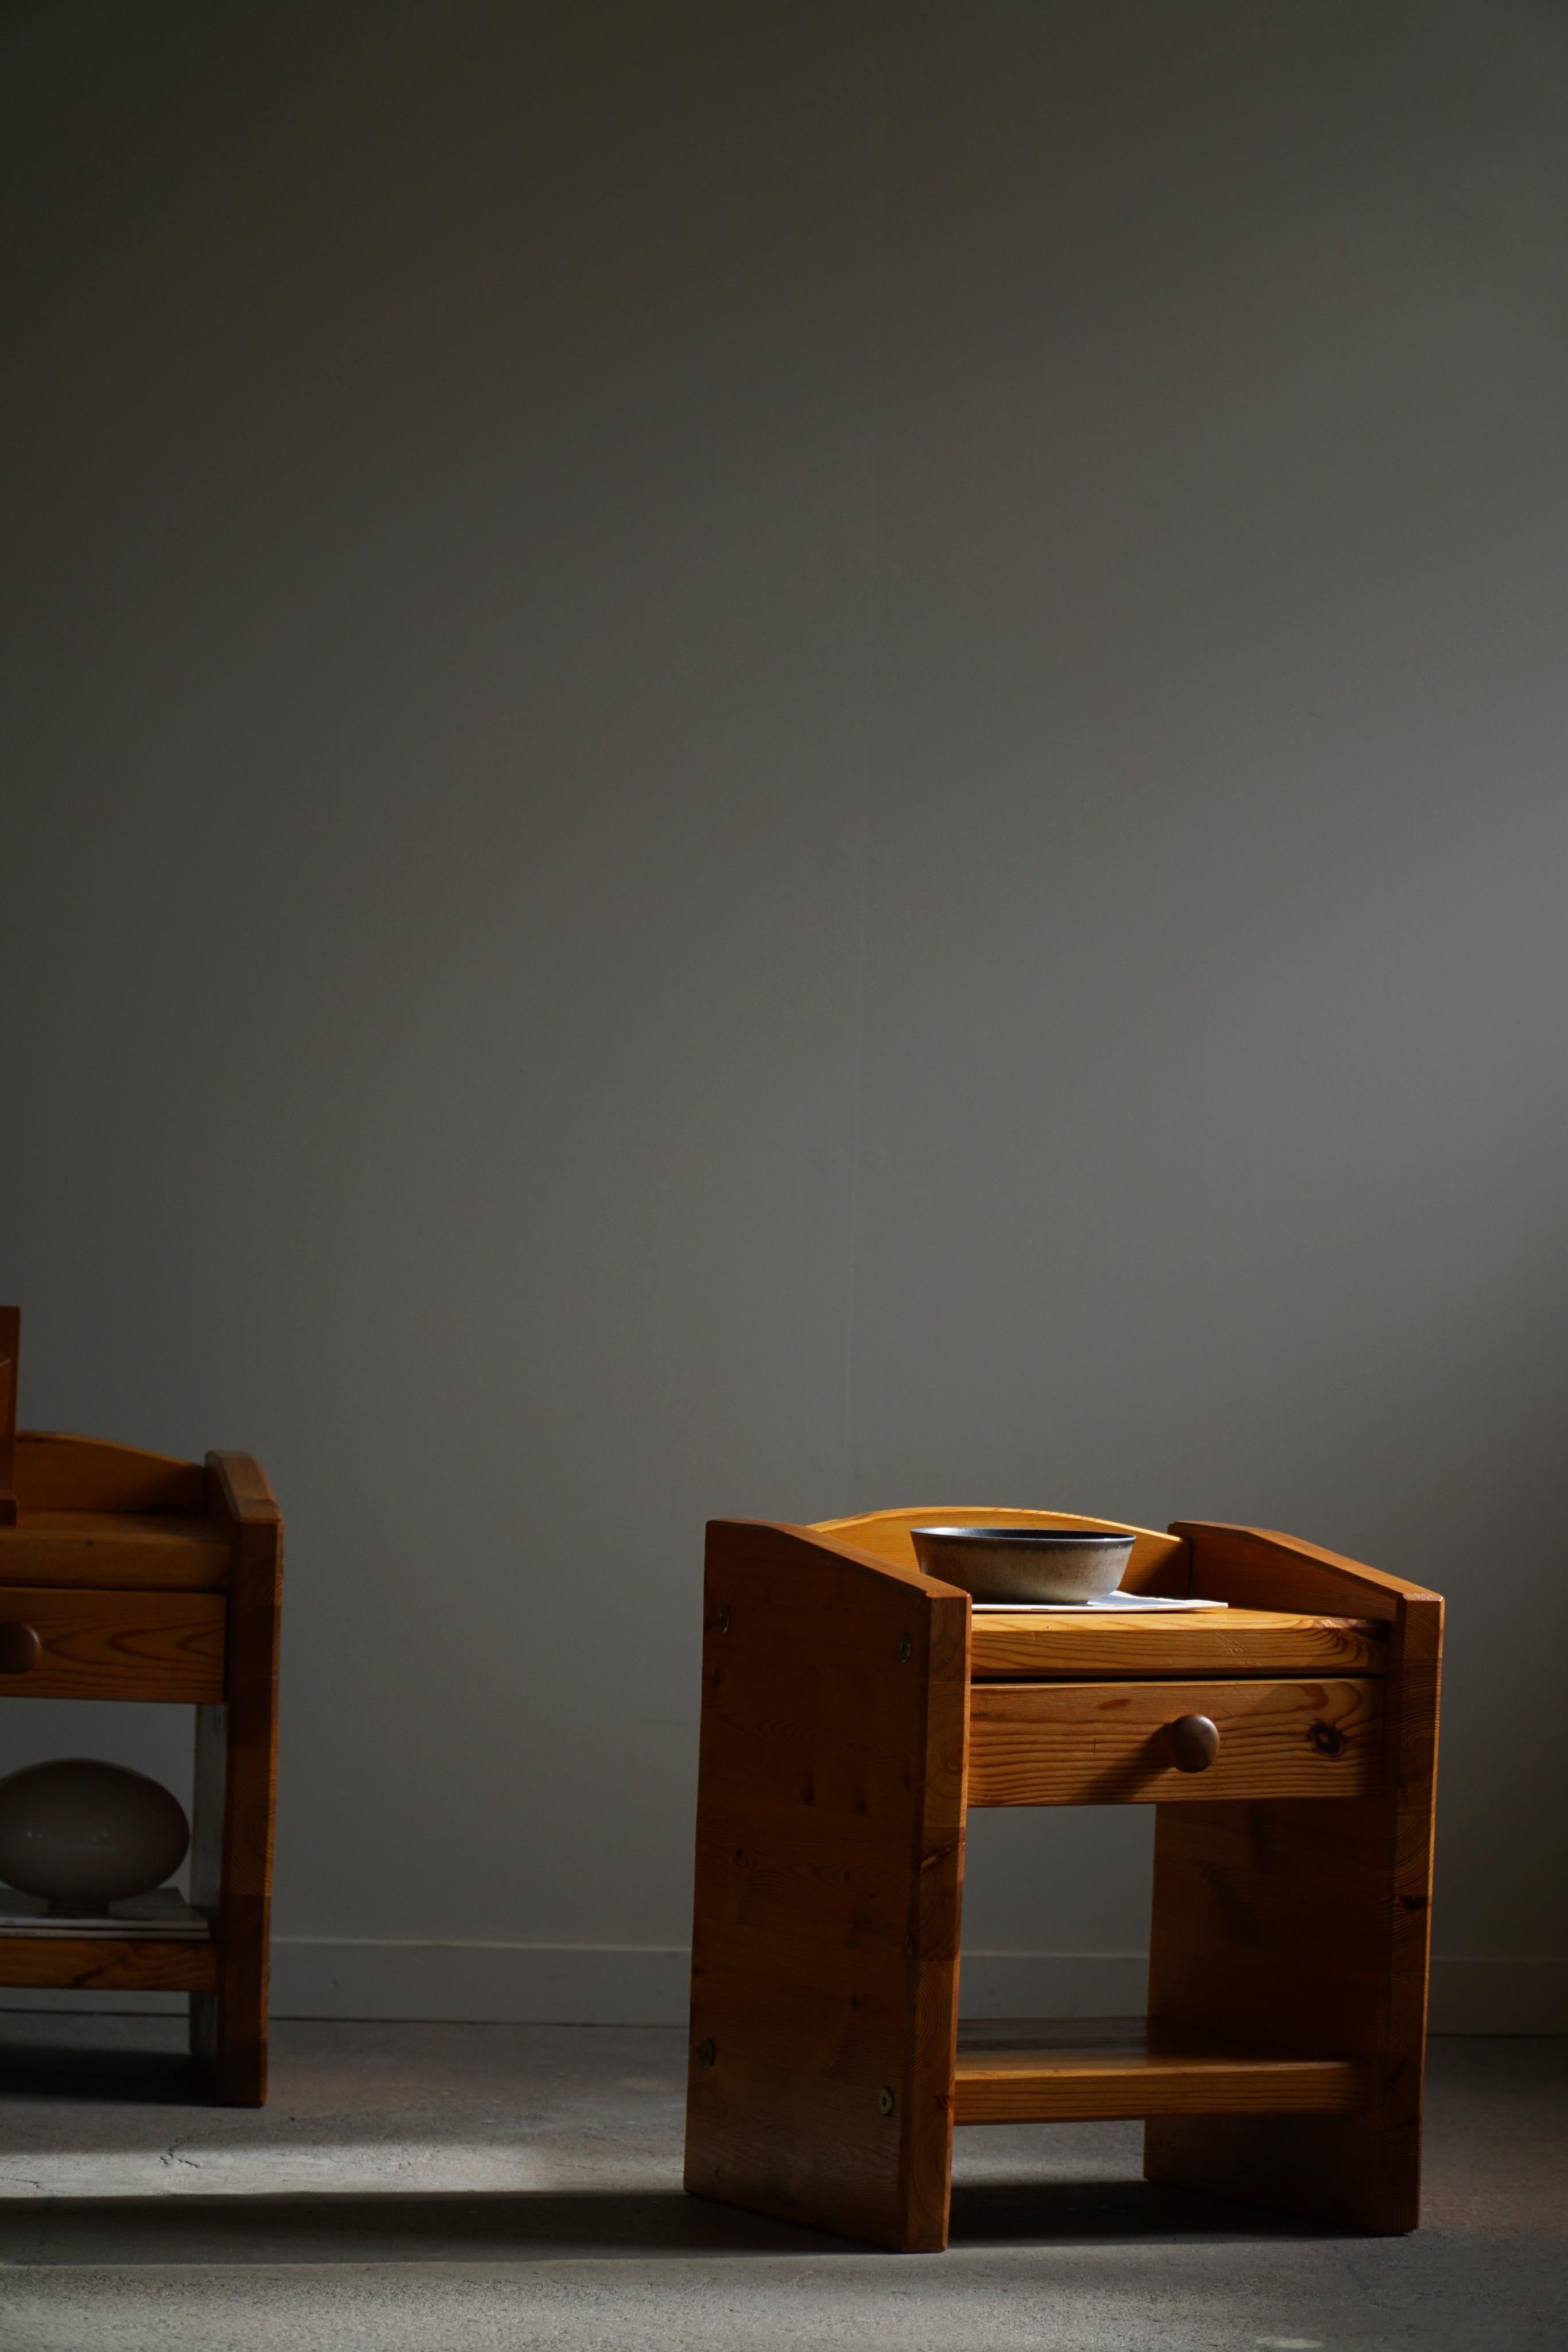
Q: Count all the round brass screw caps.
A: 4